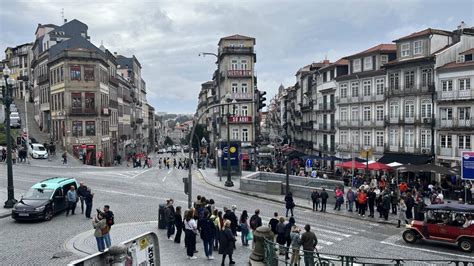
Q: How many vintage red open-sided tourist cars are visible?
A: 1